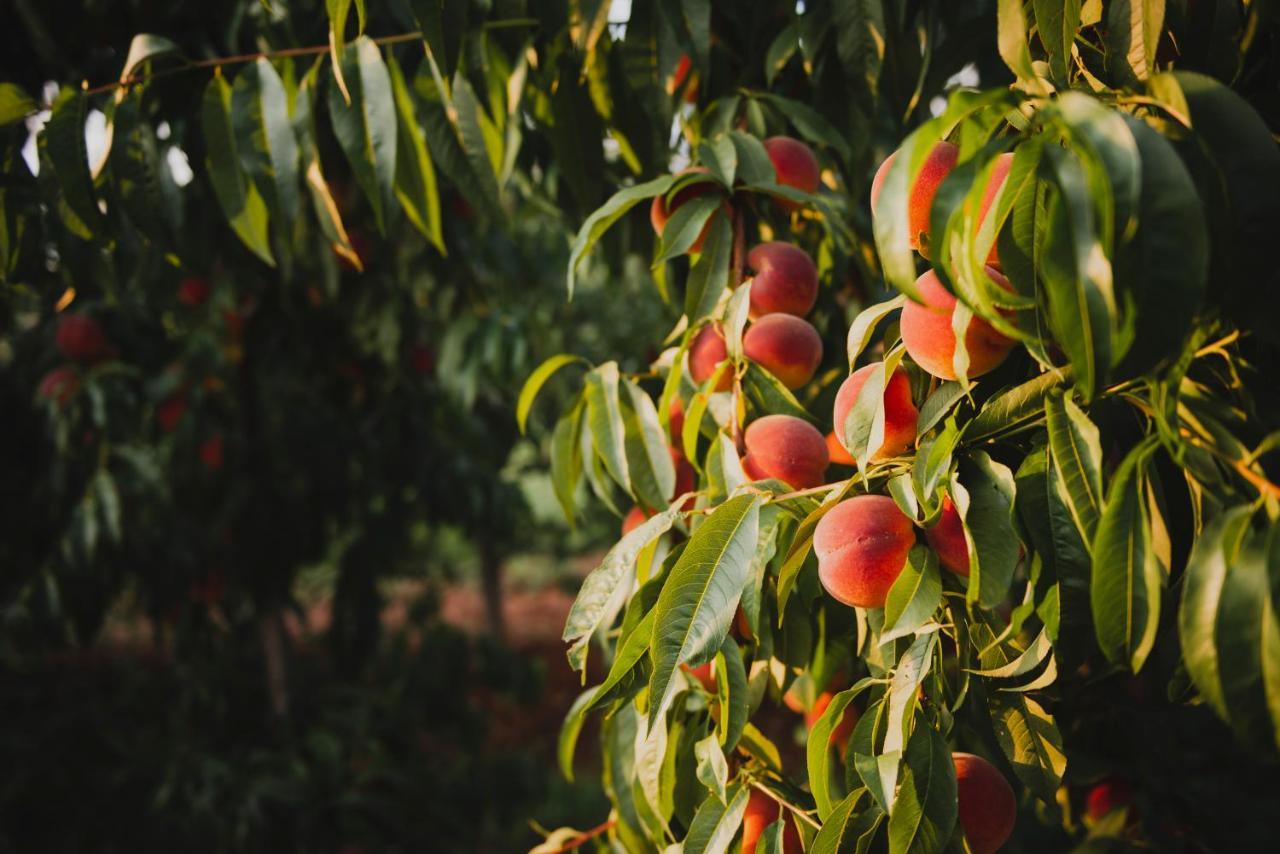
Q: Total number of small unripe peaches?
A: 0